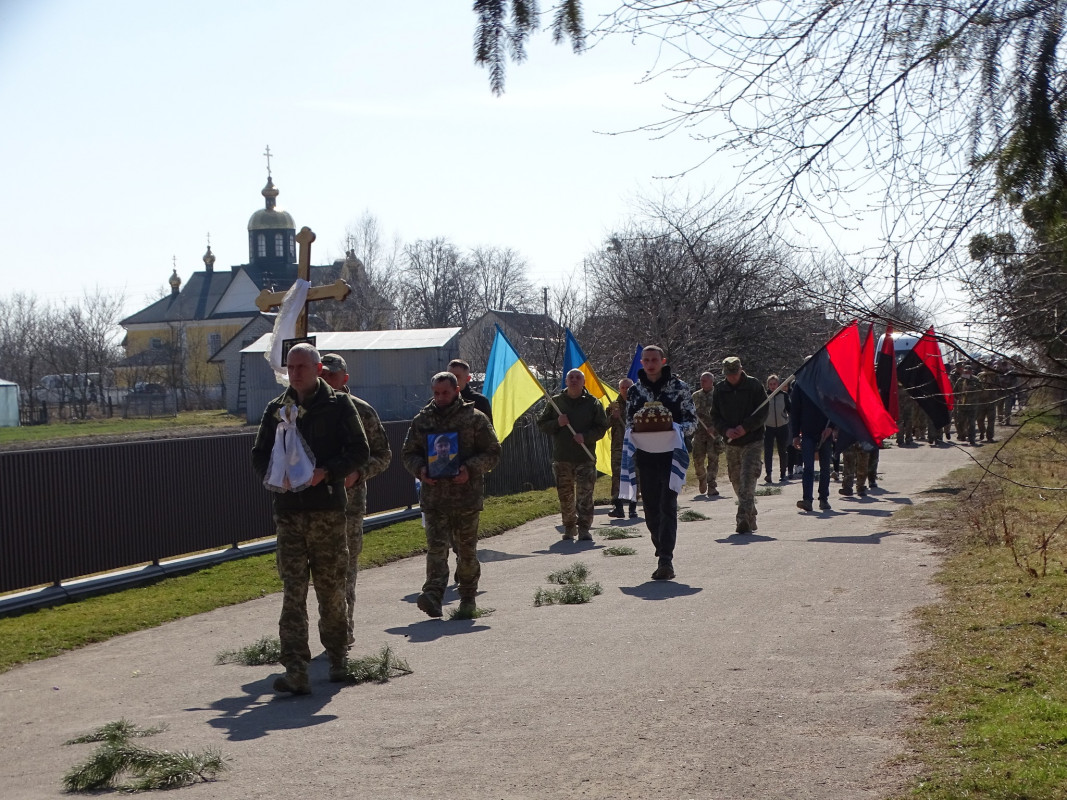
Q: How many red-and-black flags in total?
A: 4